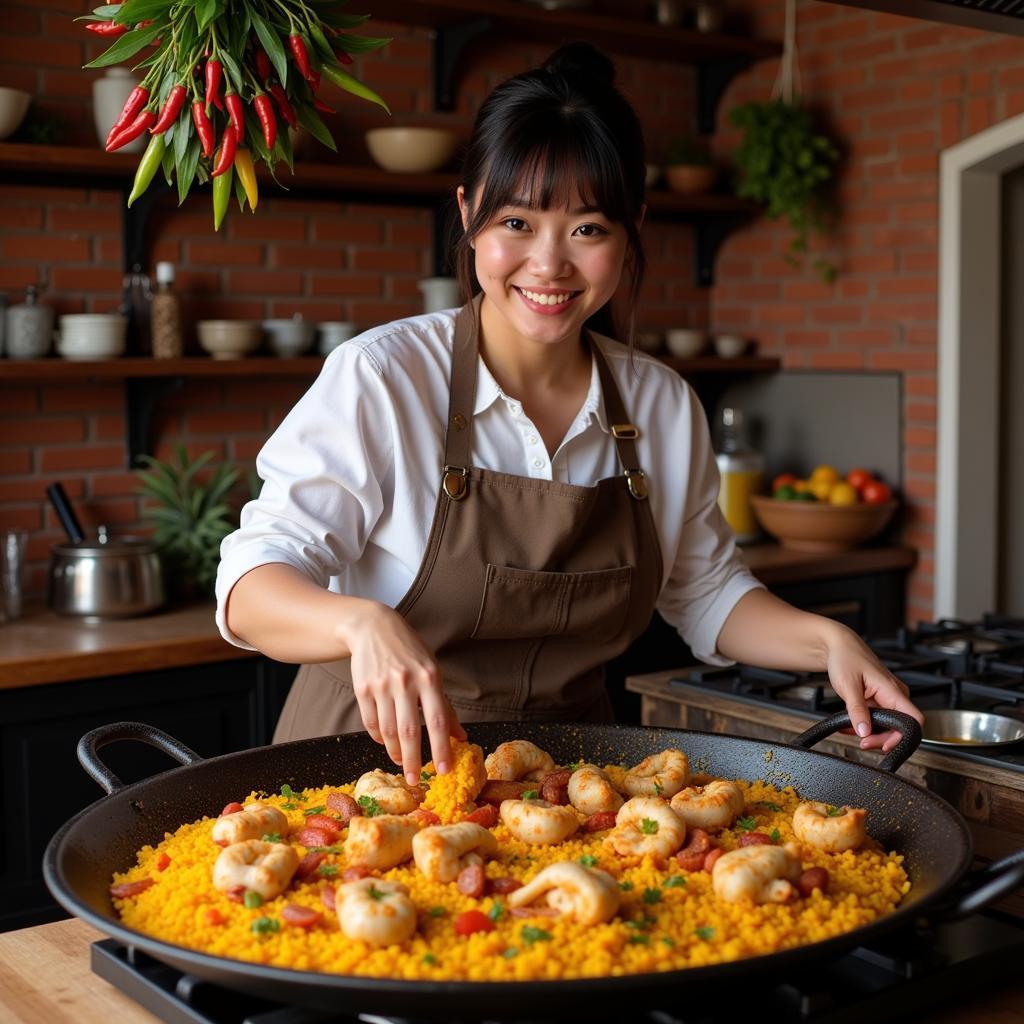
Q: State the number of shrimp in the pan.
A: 15